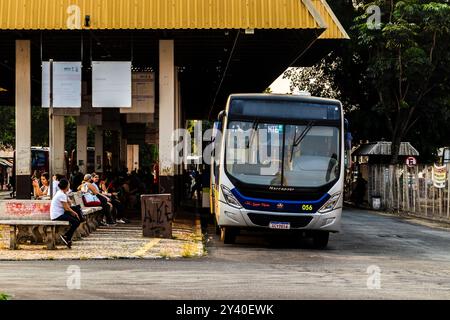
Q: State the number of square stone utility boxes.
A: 1